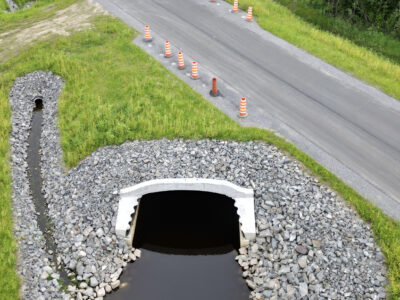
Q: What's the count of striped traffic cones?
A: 7